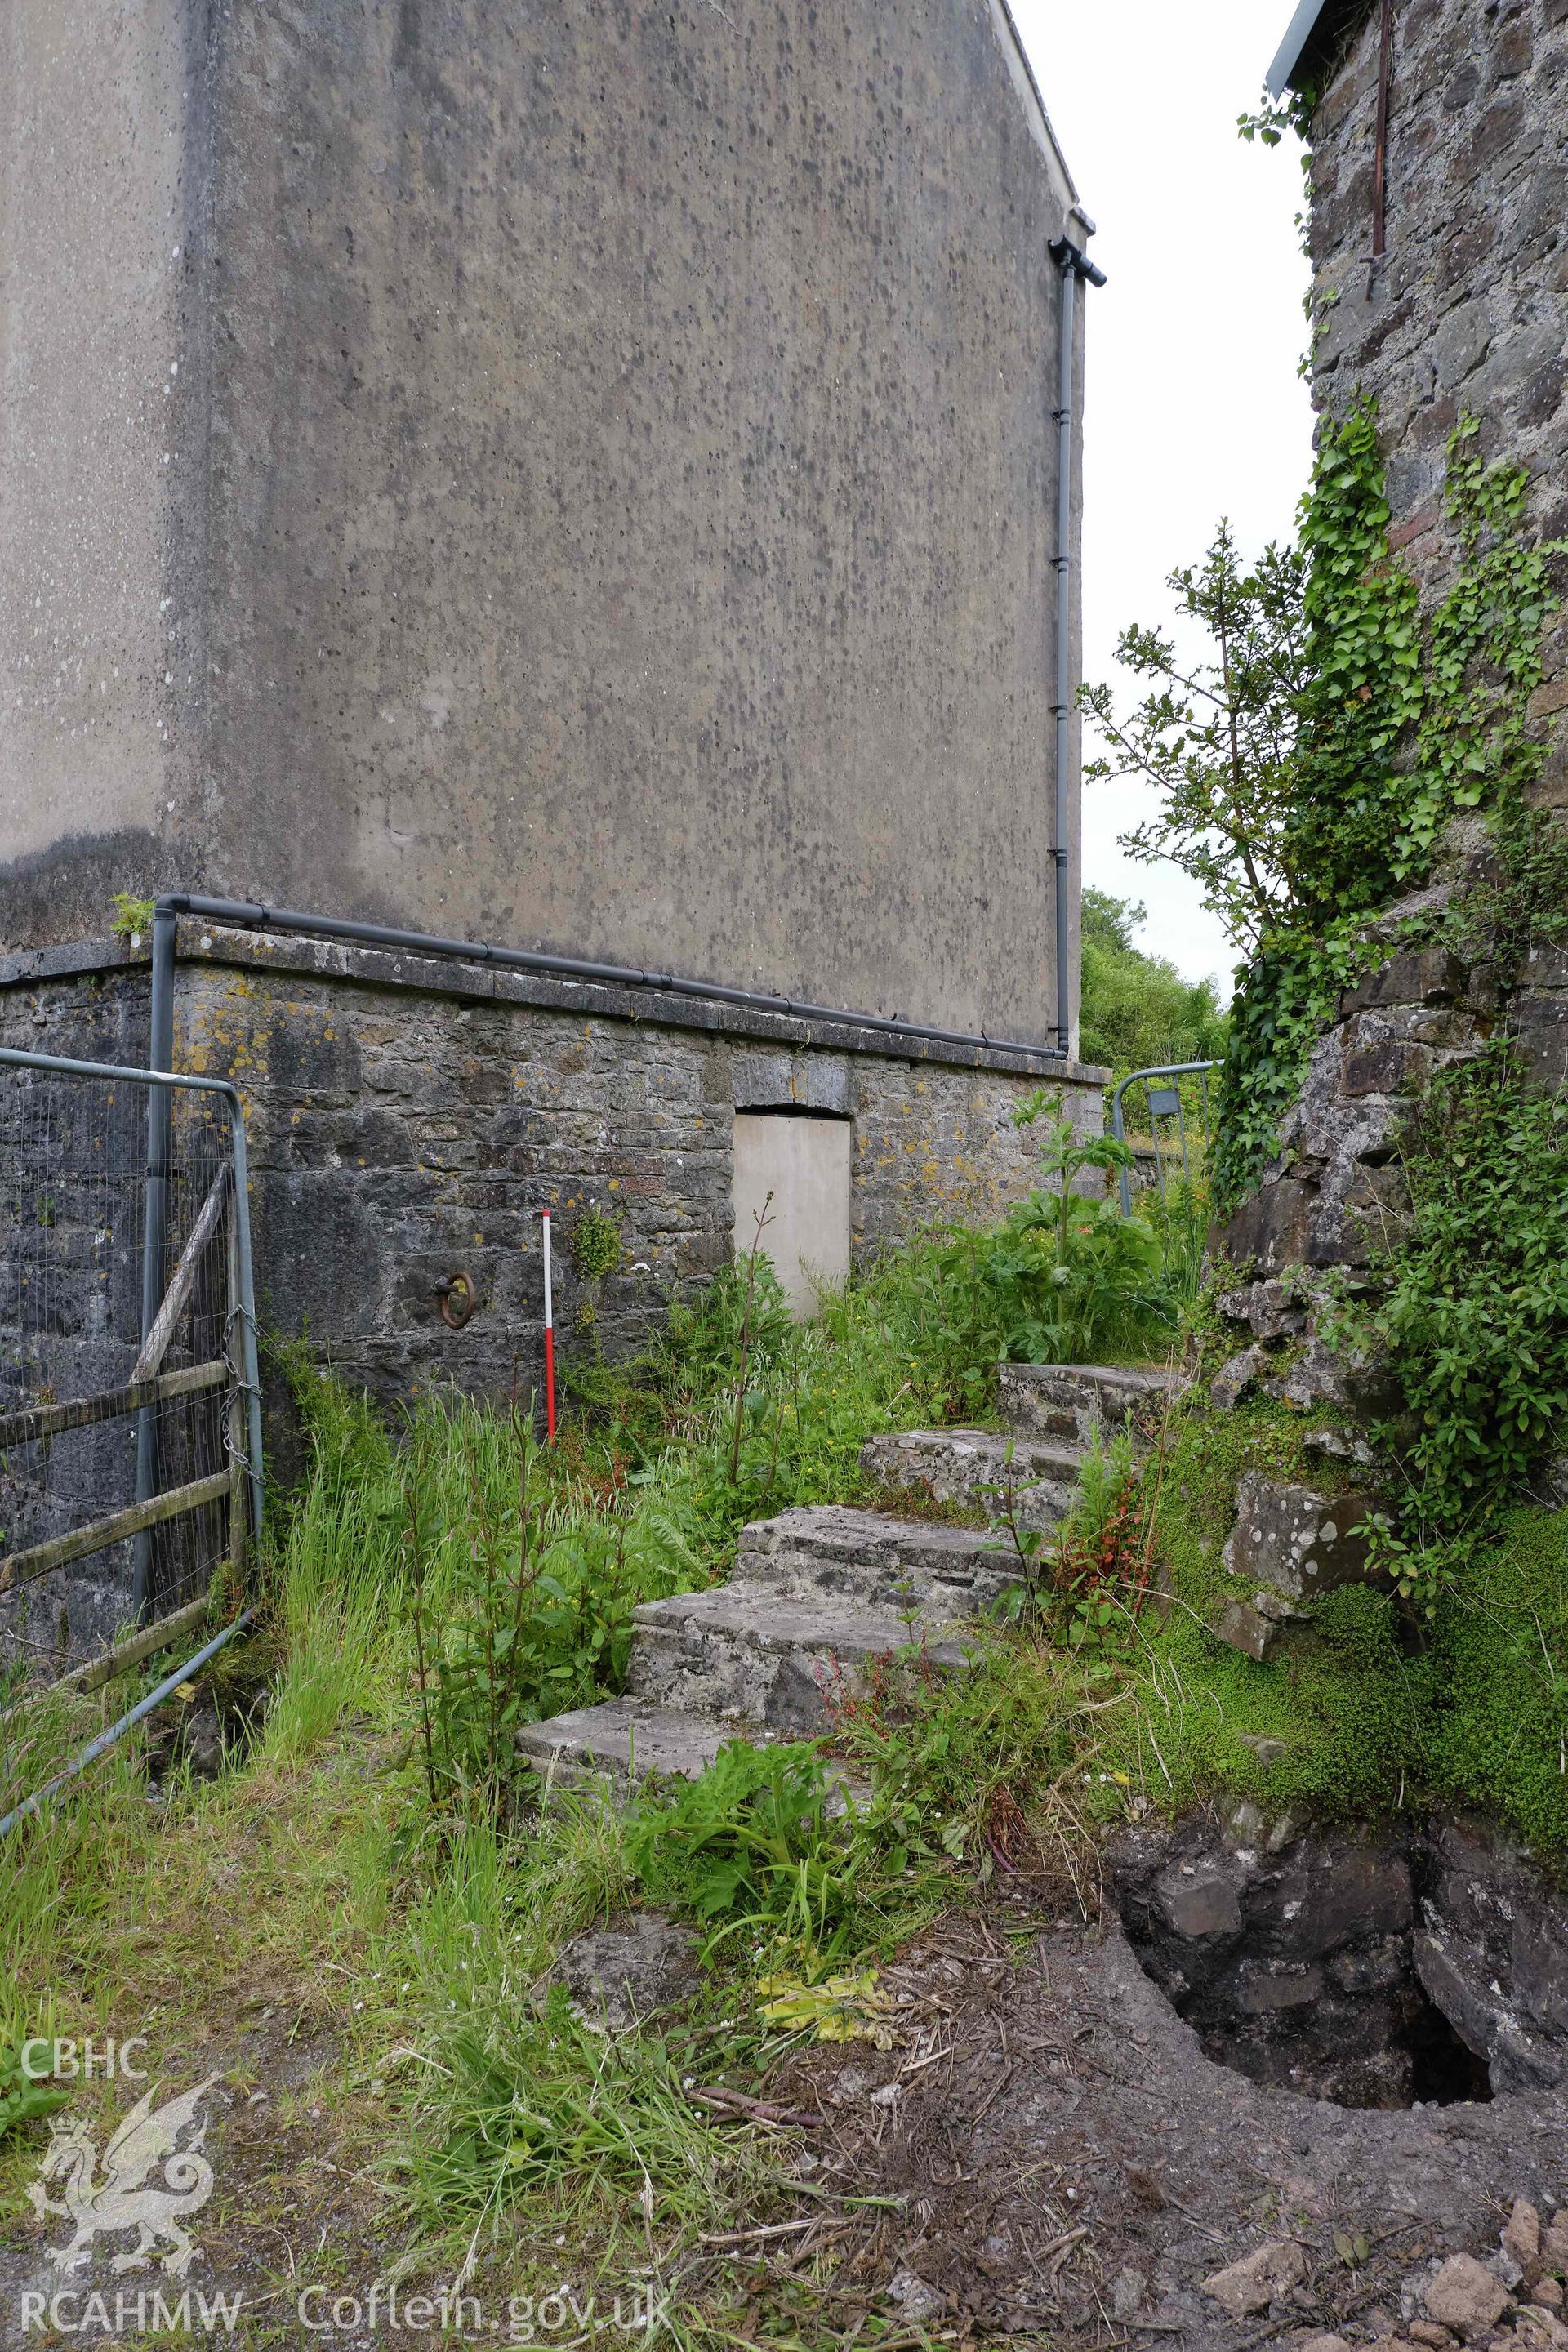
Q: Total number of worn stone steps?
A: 5